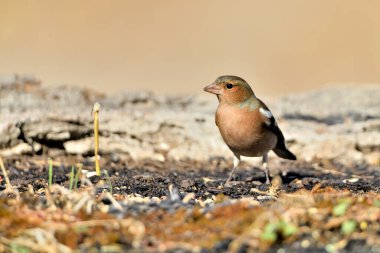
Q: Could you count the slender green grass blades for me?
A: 4